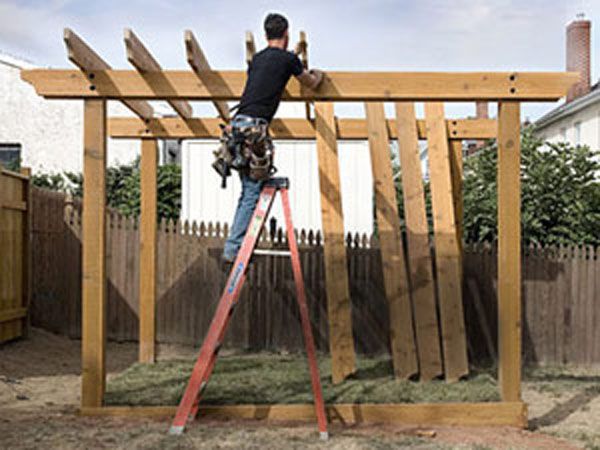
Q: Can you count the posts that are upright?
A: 4